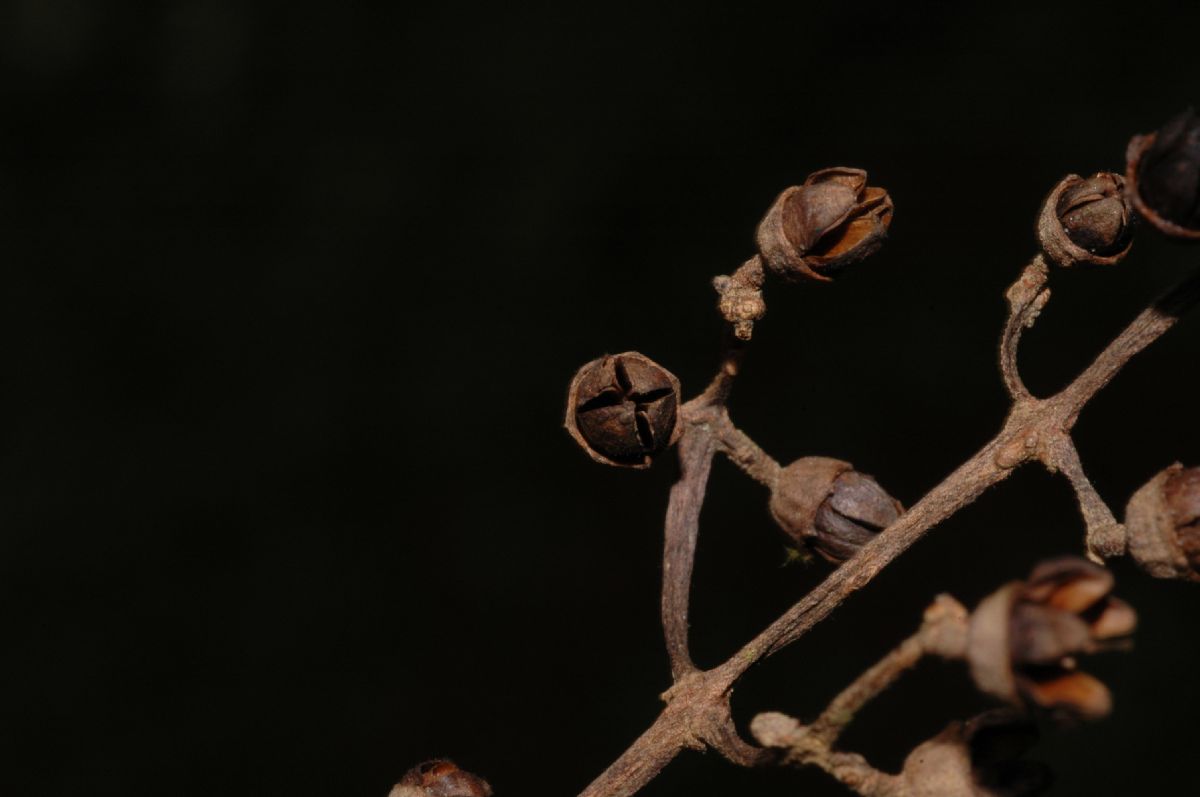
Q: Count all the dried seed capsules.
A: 9